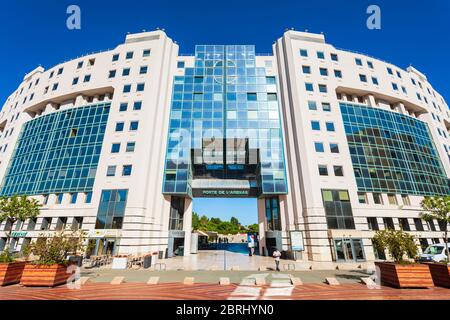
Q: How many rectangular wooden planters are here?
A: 4